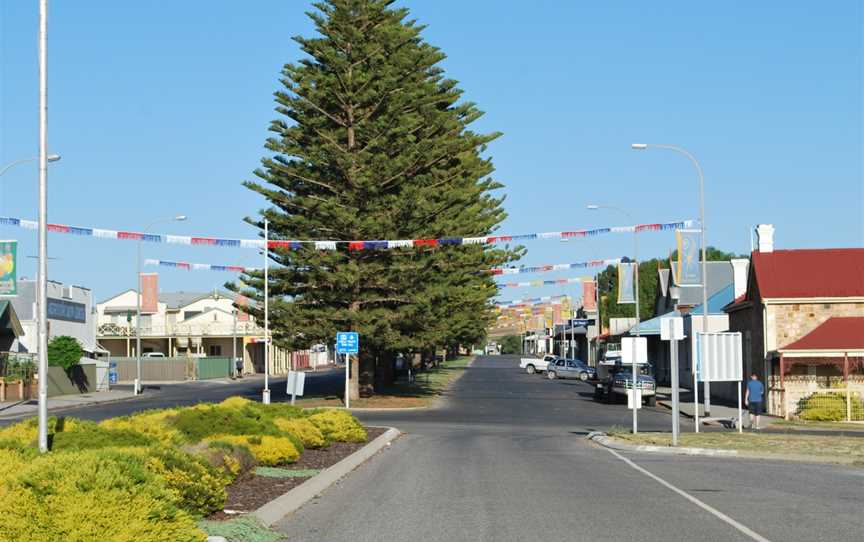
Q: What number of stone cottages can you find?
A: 1